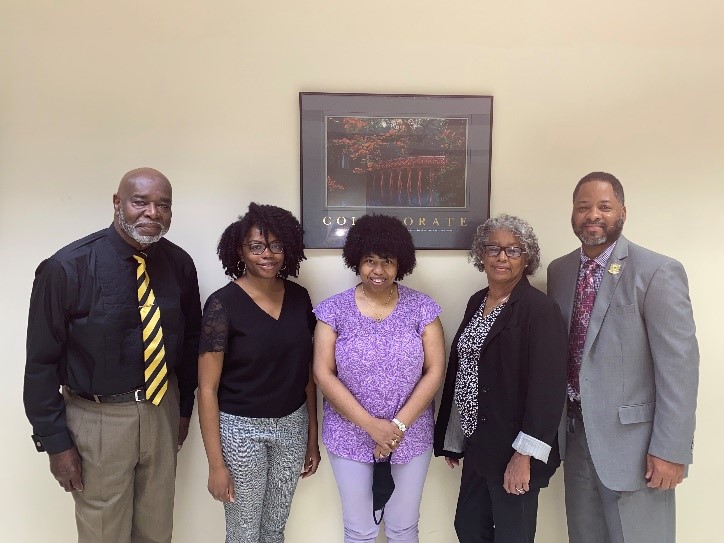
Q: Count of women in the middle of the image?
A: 3